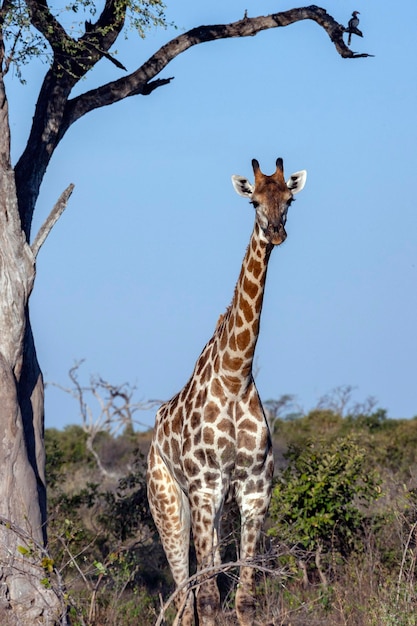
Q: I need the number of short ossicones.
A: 2